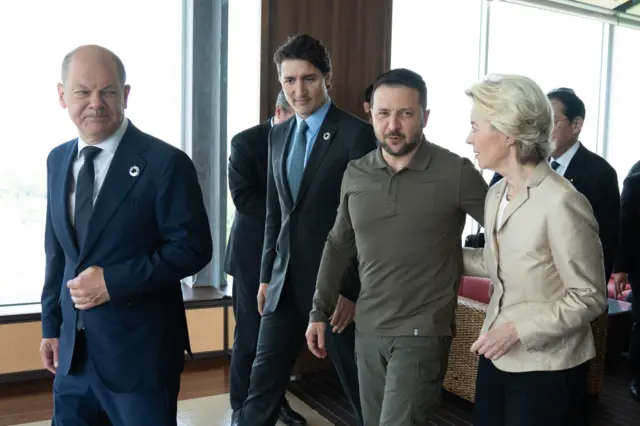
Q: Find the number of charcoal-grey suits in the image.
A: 1